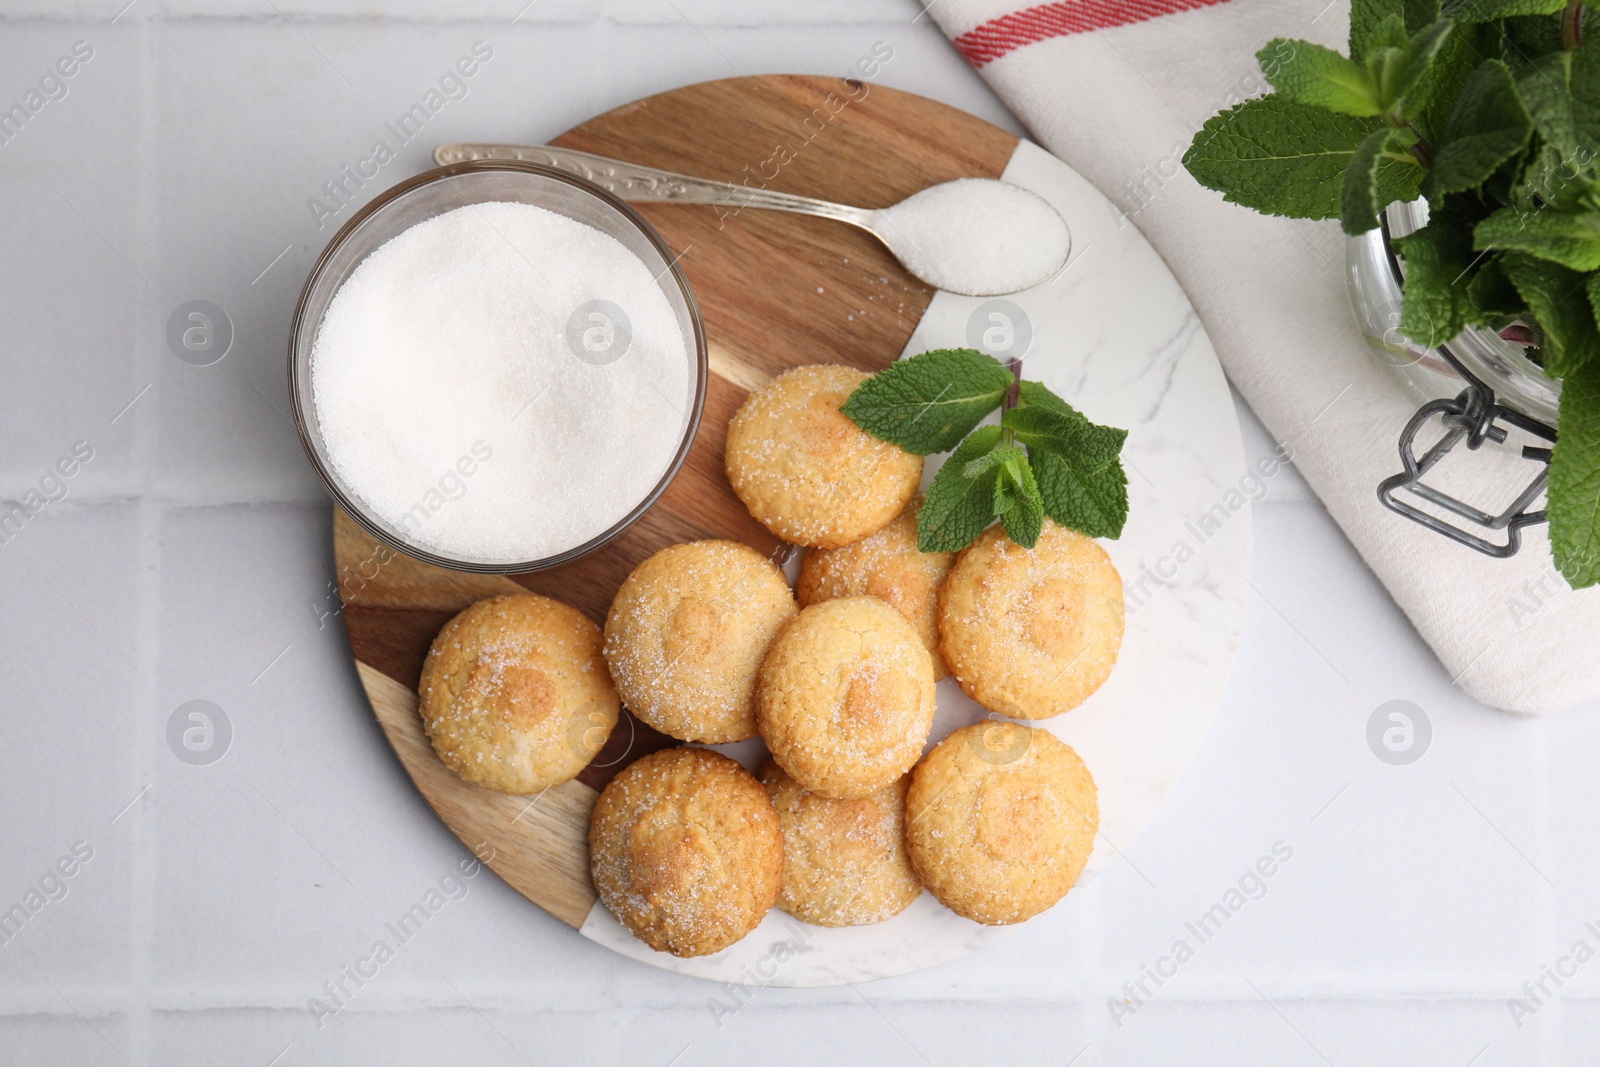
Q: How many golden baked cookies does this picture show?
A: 9